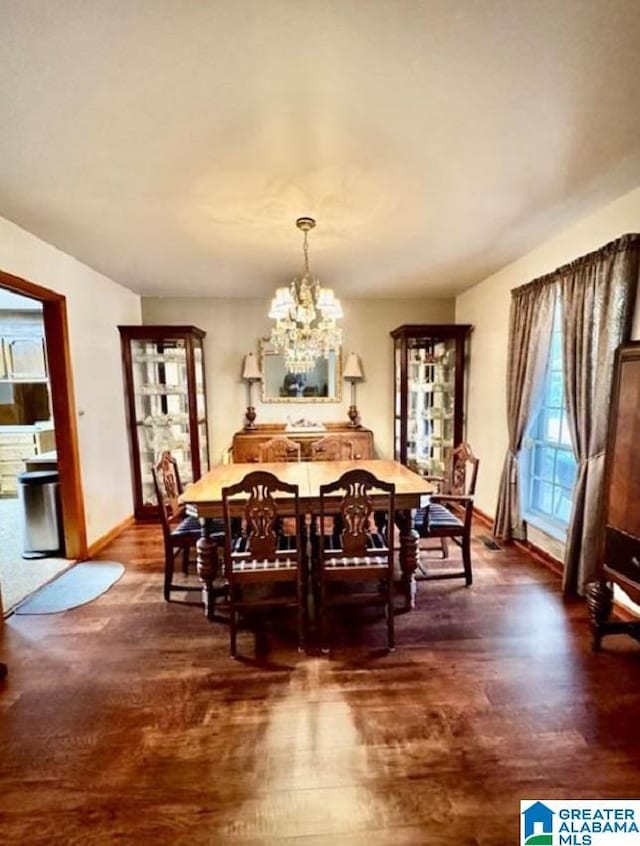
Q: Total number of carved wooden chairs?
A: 6